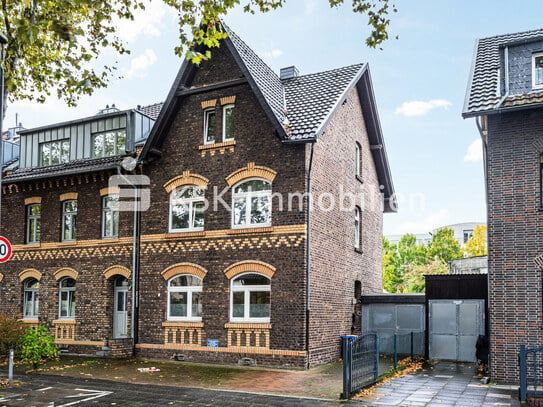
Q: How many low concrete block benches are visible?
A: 0